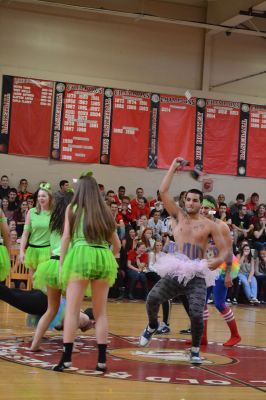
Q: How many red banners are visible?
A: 6